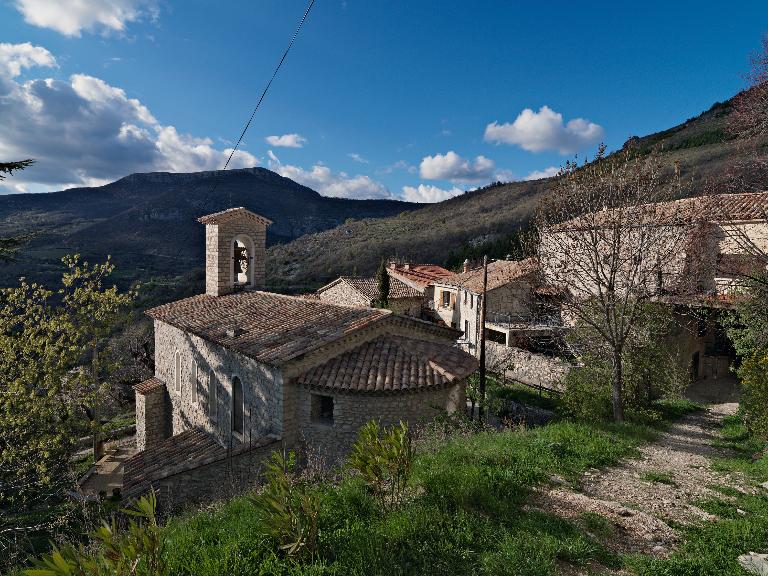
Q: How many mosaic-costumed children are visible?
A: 0